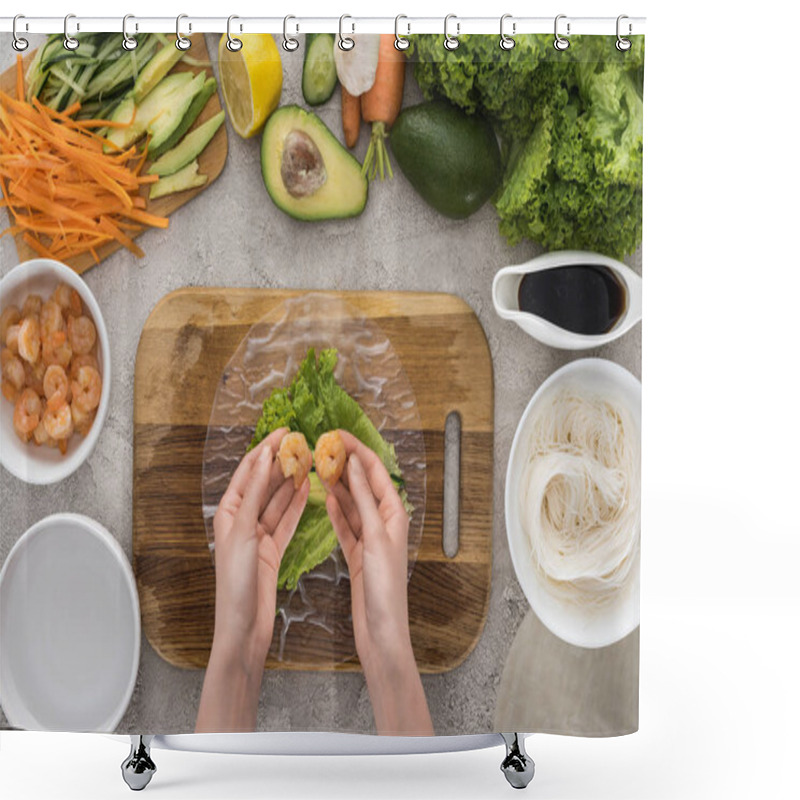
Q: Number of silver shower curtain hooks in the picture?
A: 12